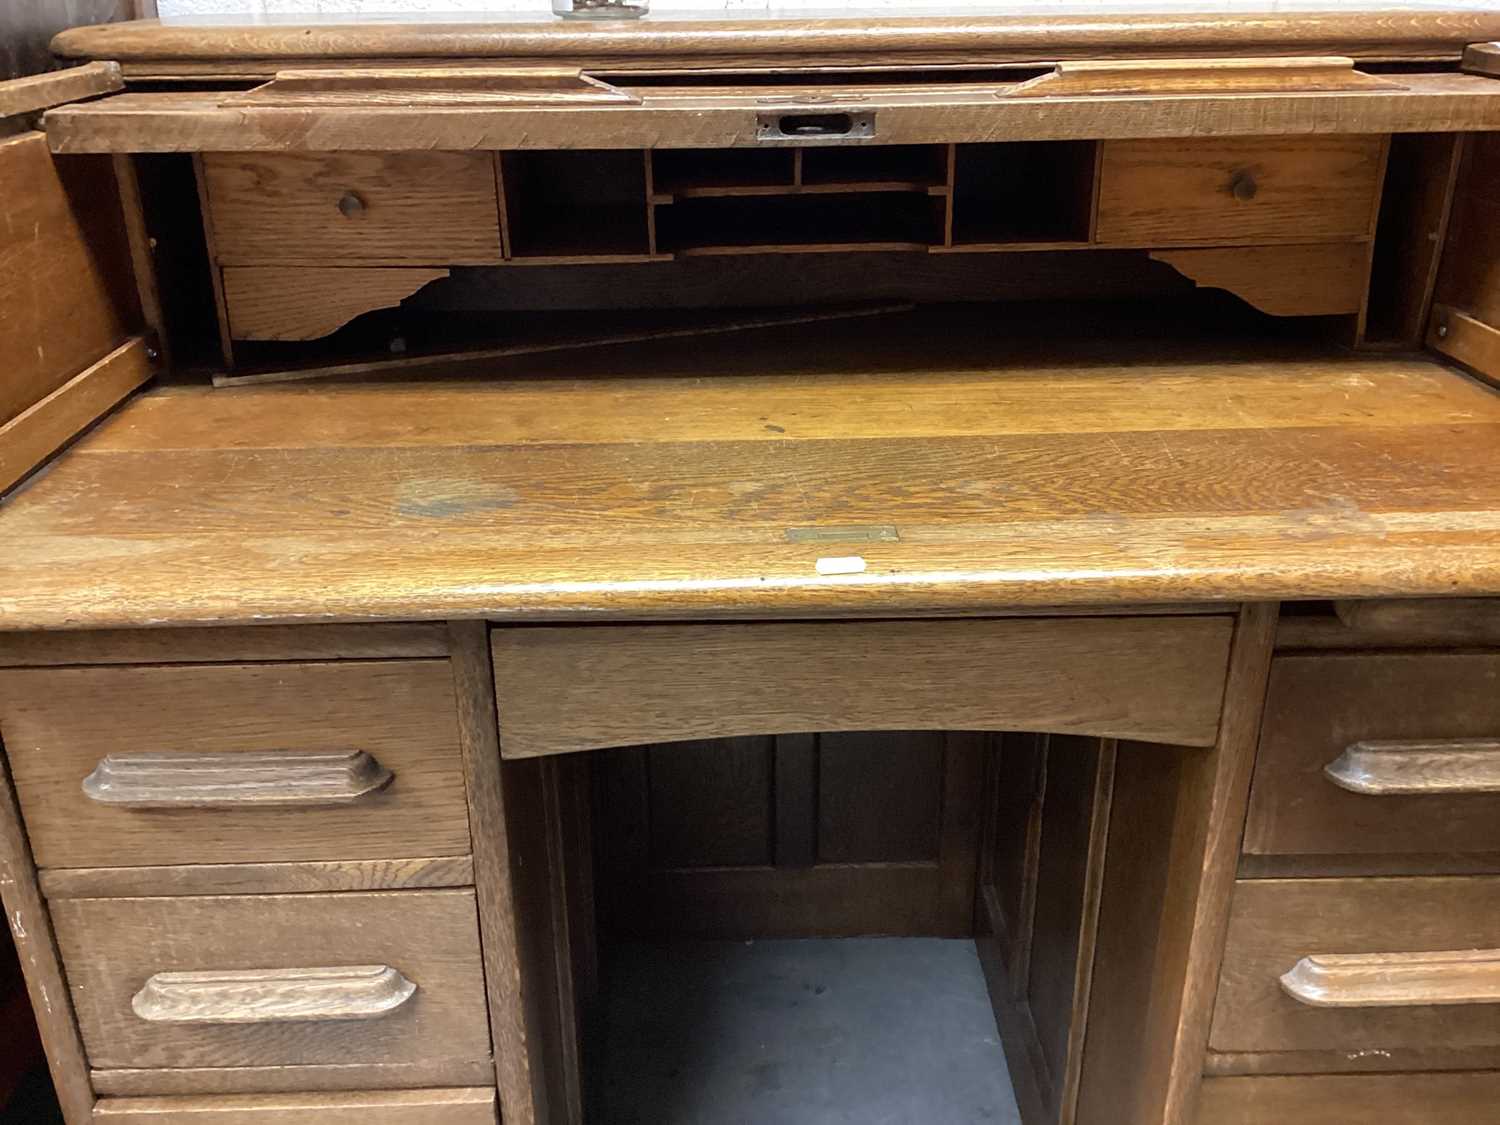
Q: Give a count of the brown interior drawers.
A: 2